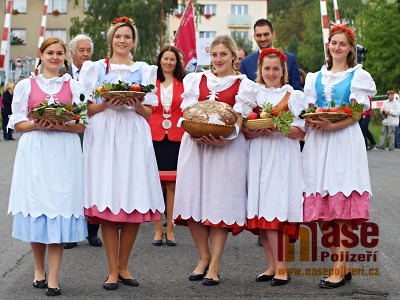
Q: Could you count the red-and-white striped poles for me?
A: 4